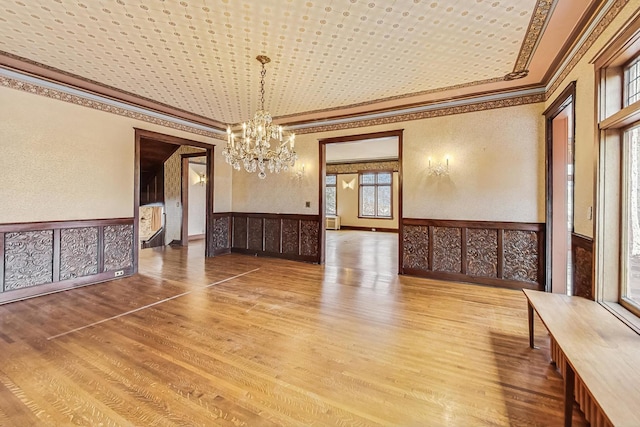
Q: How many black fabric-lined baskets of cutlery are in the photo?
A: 0